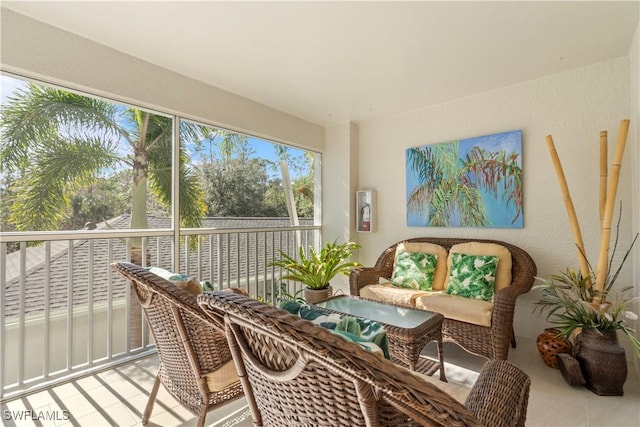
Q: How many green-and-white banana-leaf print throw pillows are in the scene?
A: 2